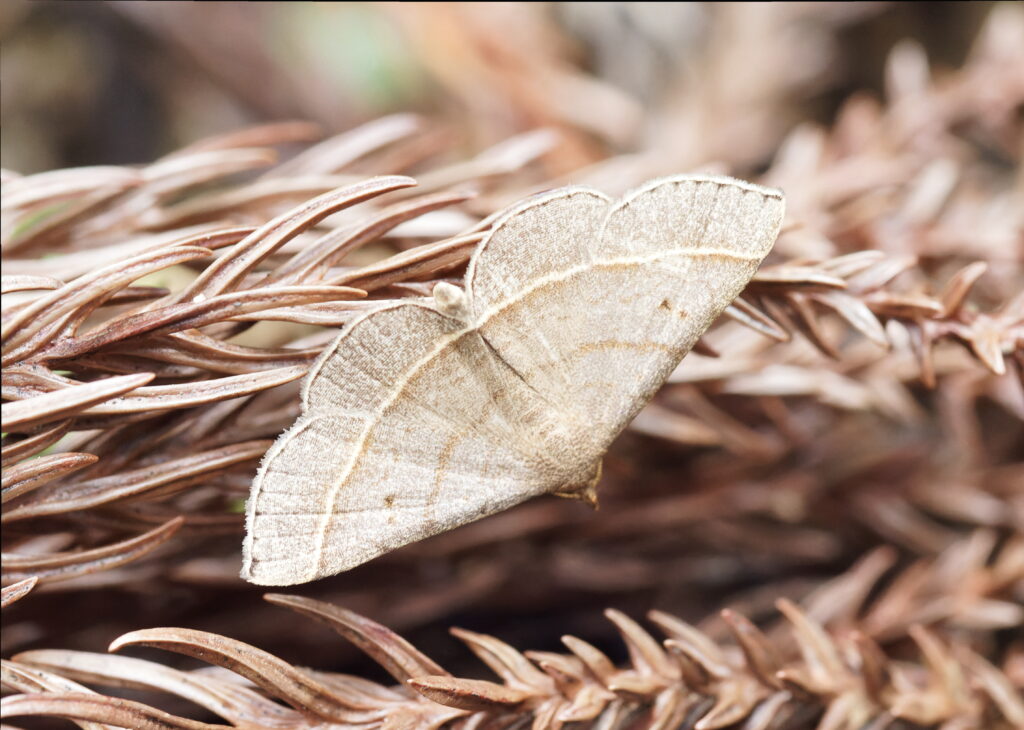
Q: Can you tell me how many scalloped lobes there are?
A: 4